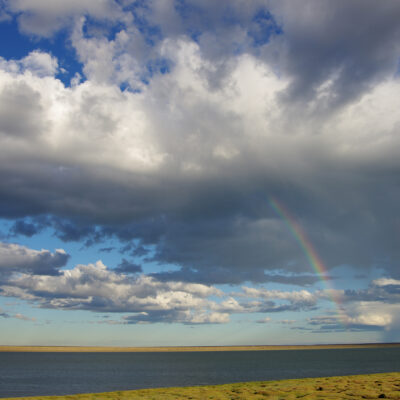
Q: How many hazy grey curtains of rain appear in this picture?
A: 1